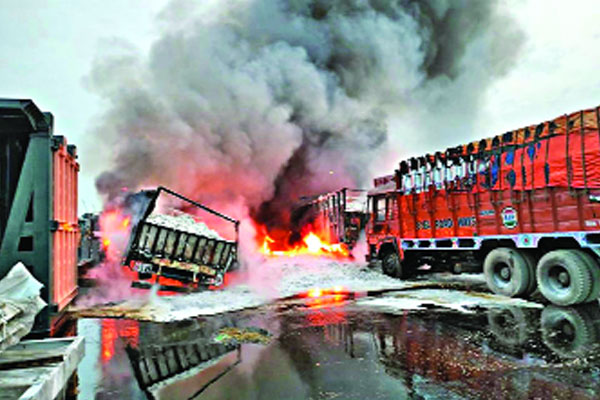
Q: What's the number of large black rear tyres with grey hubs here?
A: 2